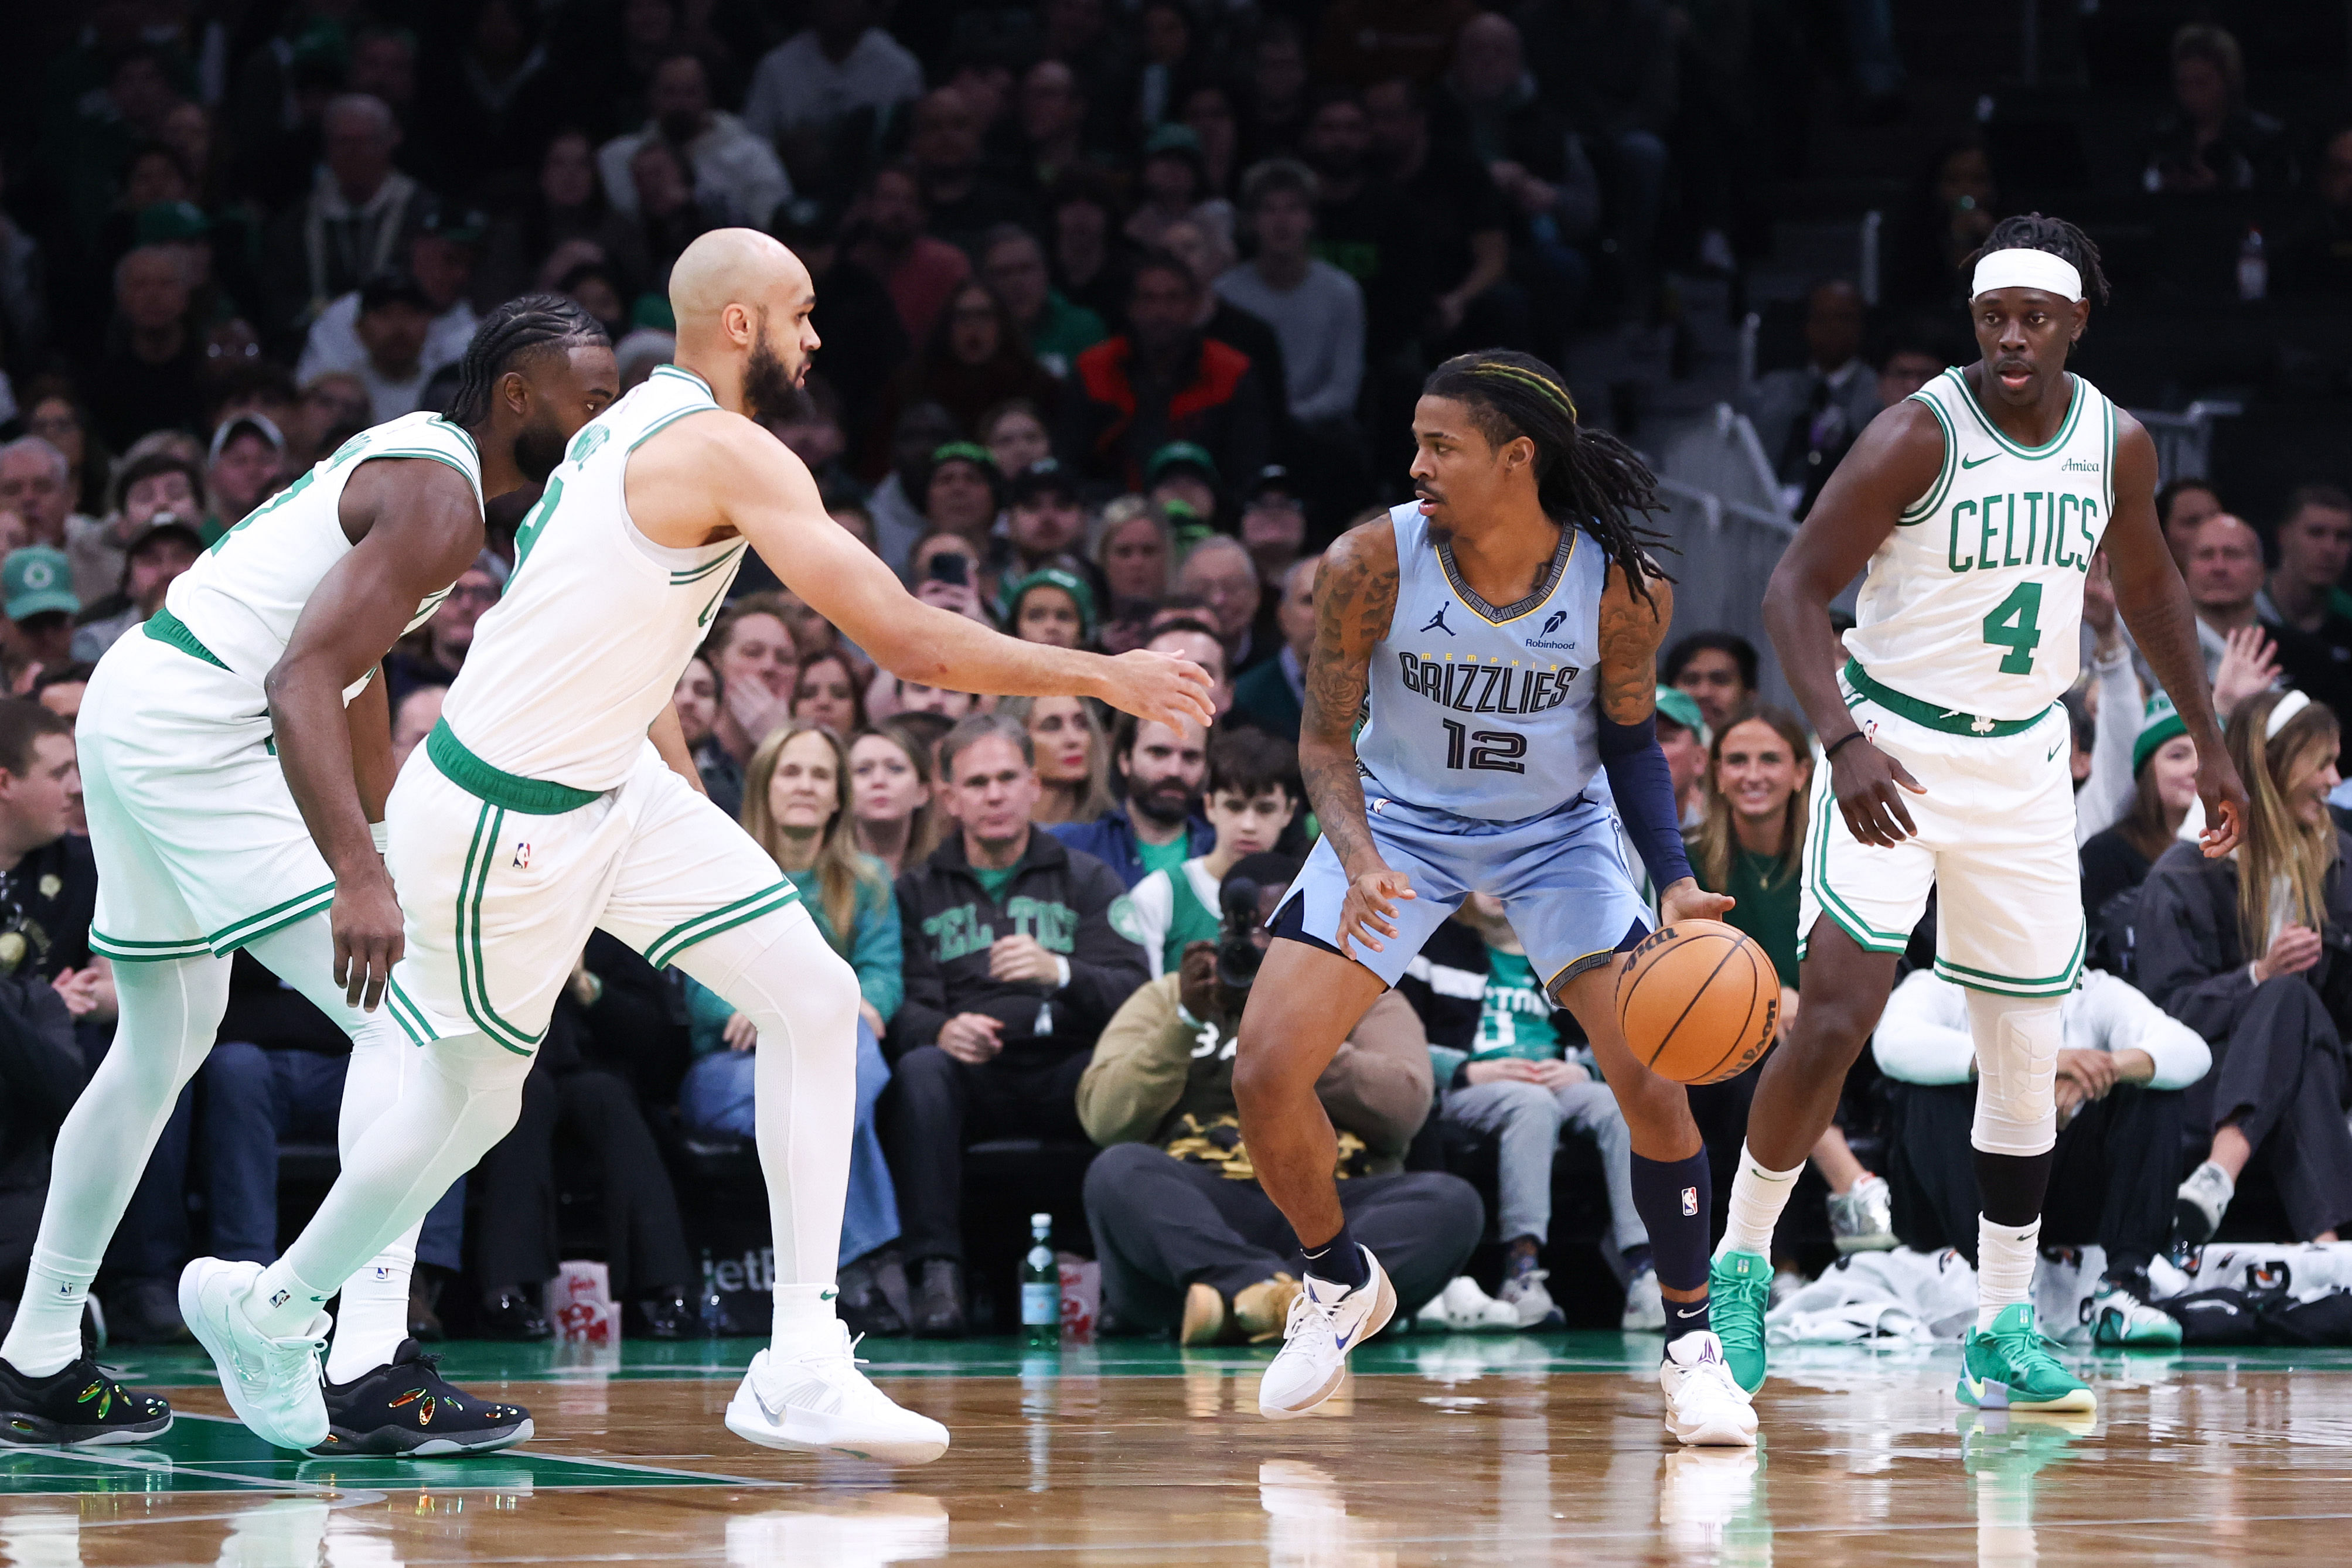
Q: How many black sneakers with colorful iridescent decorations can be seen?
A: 2